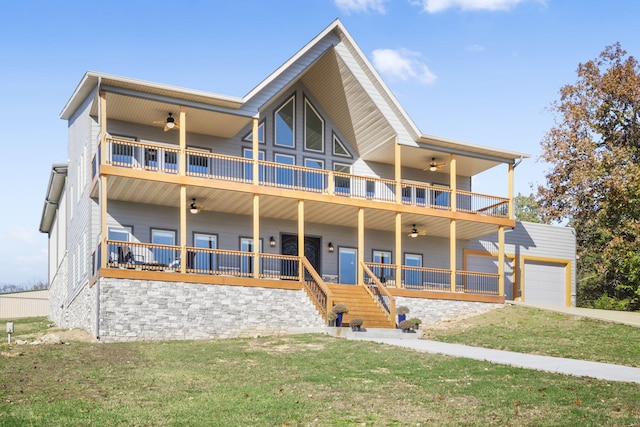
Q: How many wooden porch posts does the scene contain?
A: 14